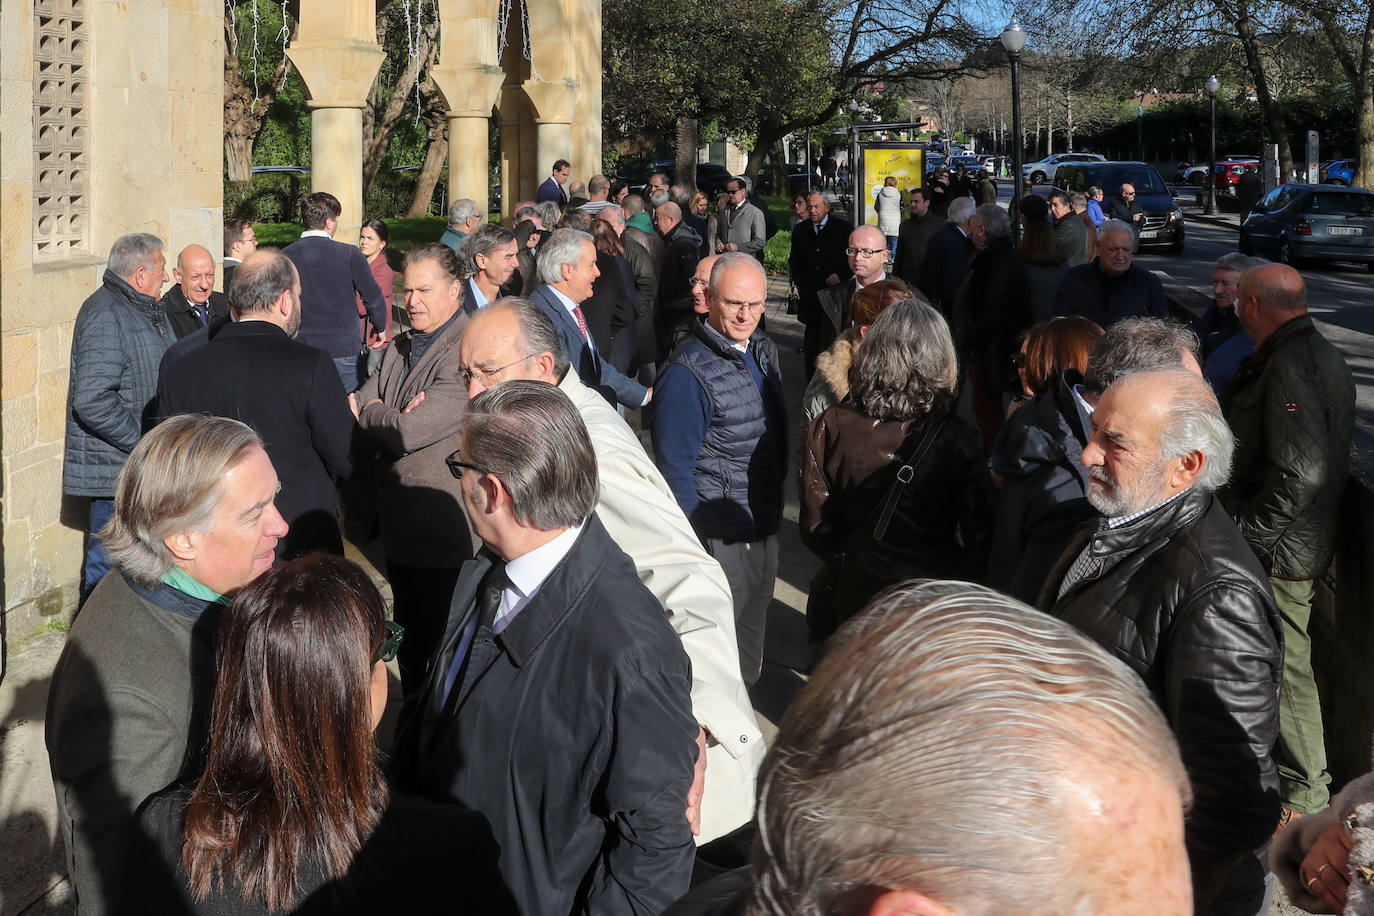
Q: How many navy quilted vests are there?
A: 1